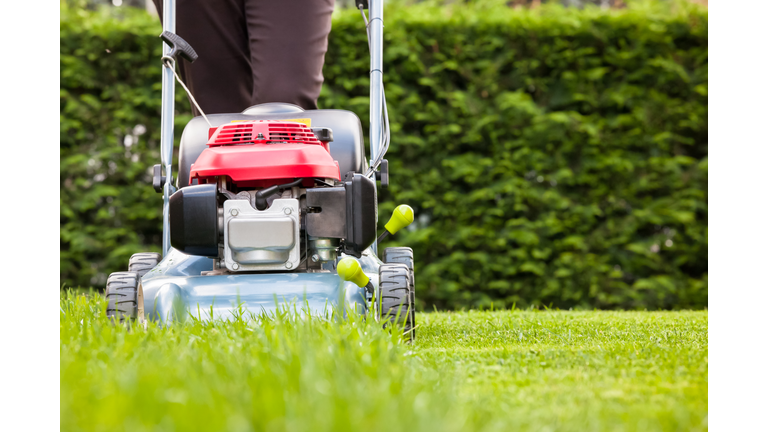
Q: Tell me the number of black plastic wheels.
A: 4